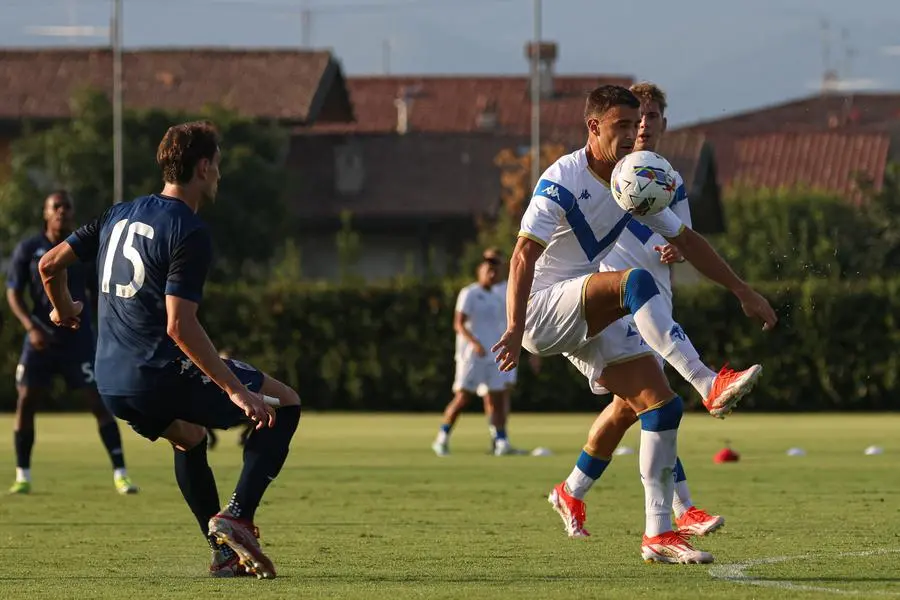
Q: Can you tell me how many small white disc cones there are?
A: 4